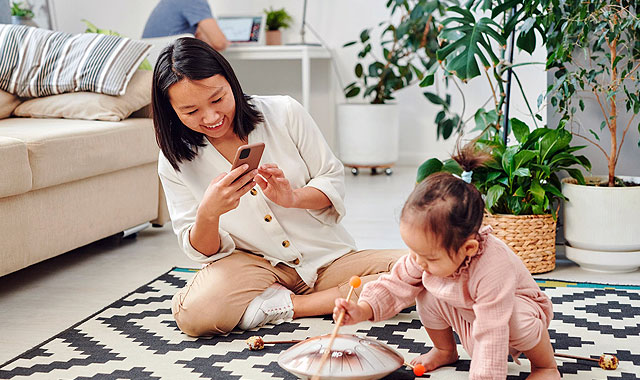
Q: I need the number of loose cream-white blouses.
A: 1